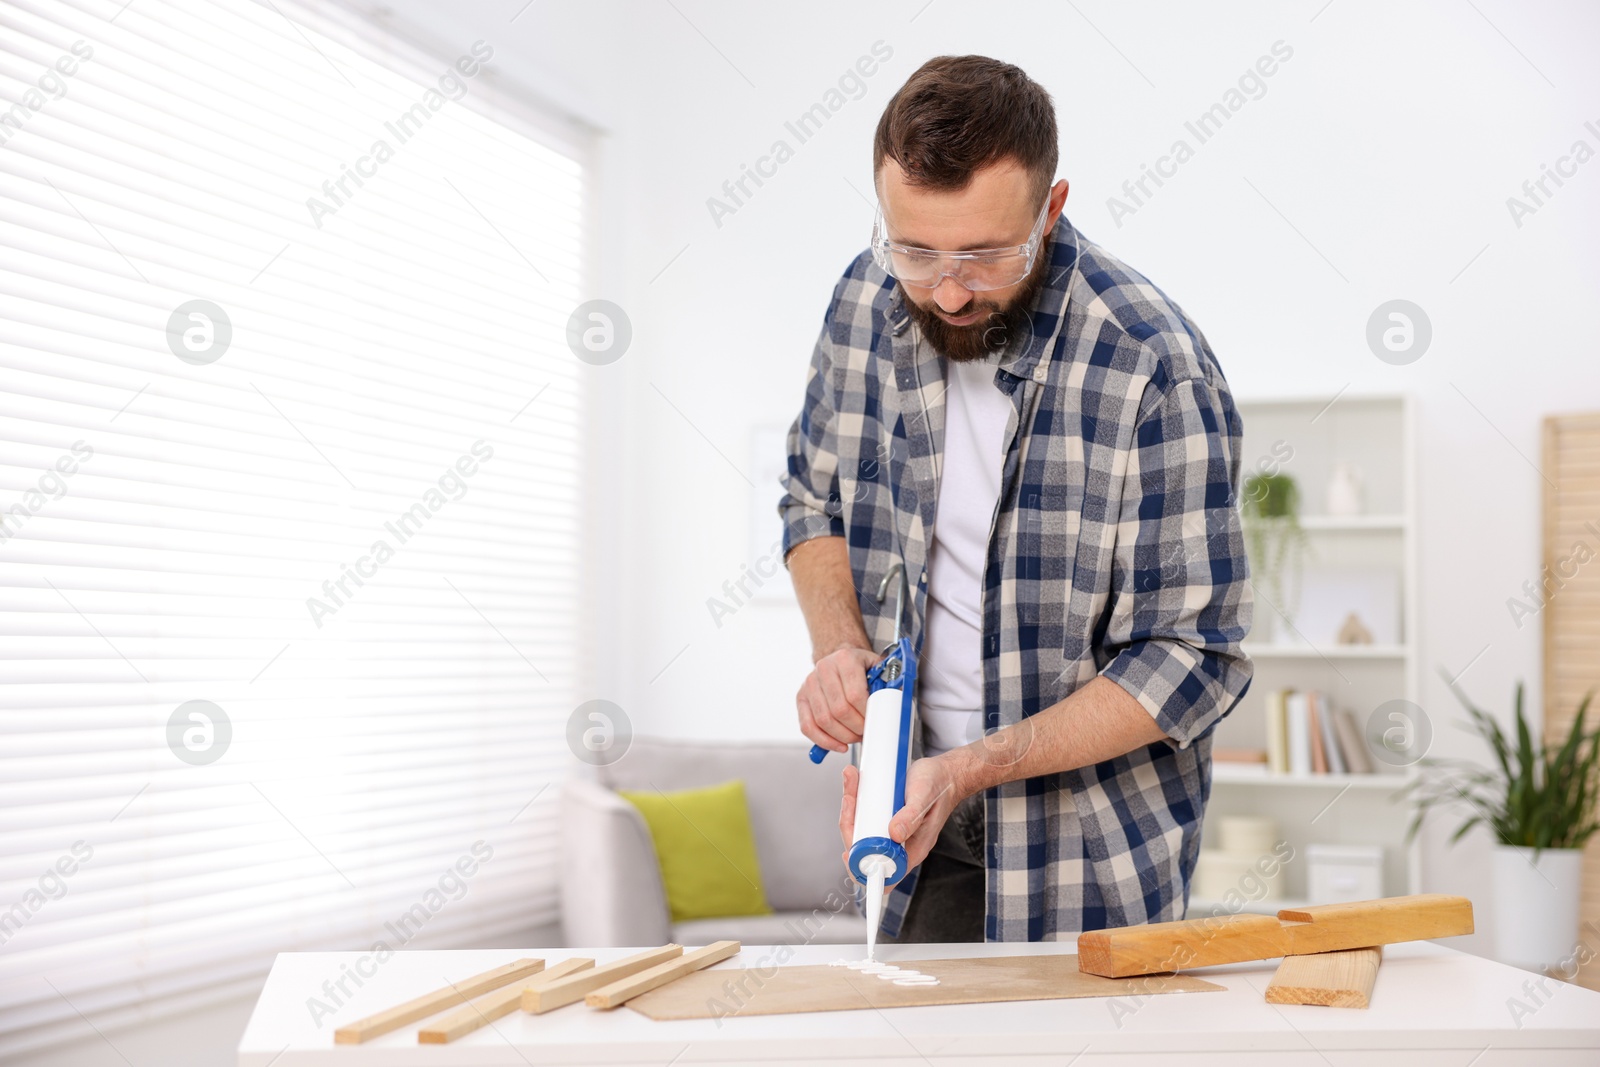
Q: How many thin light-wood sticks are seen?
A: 4